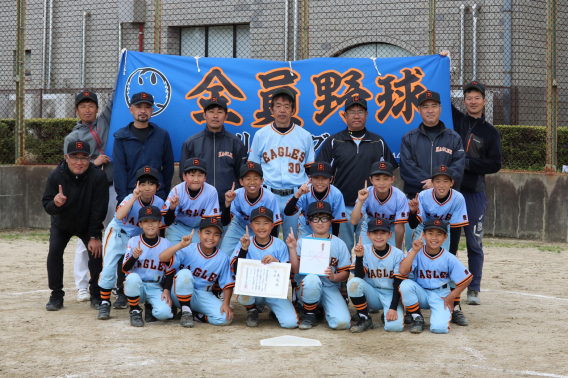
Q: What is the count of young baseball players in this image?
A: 12